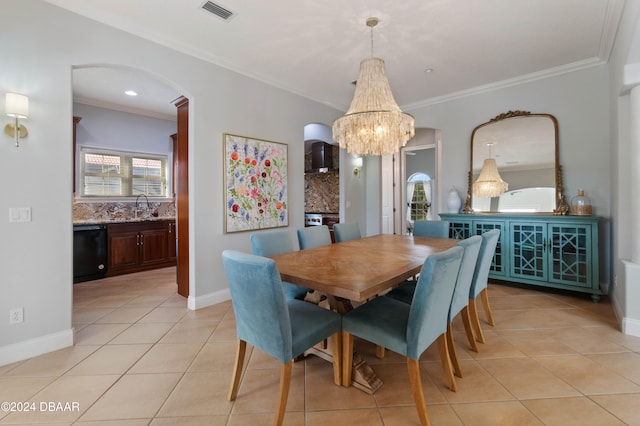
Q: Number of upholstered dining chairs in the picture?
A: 8